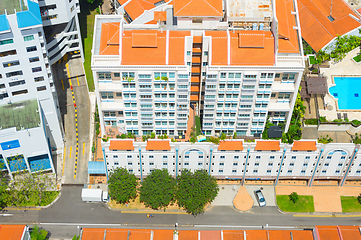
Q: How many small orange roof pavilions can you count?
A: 5